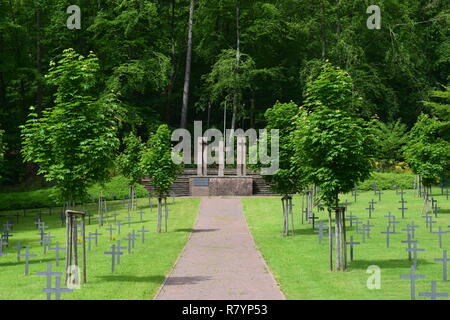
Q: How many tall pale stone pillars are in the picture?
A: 3